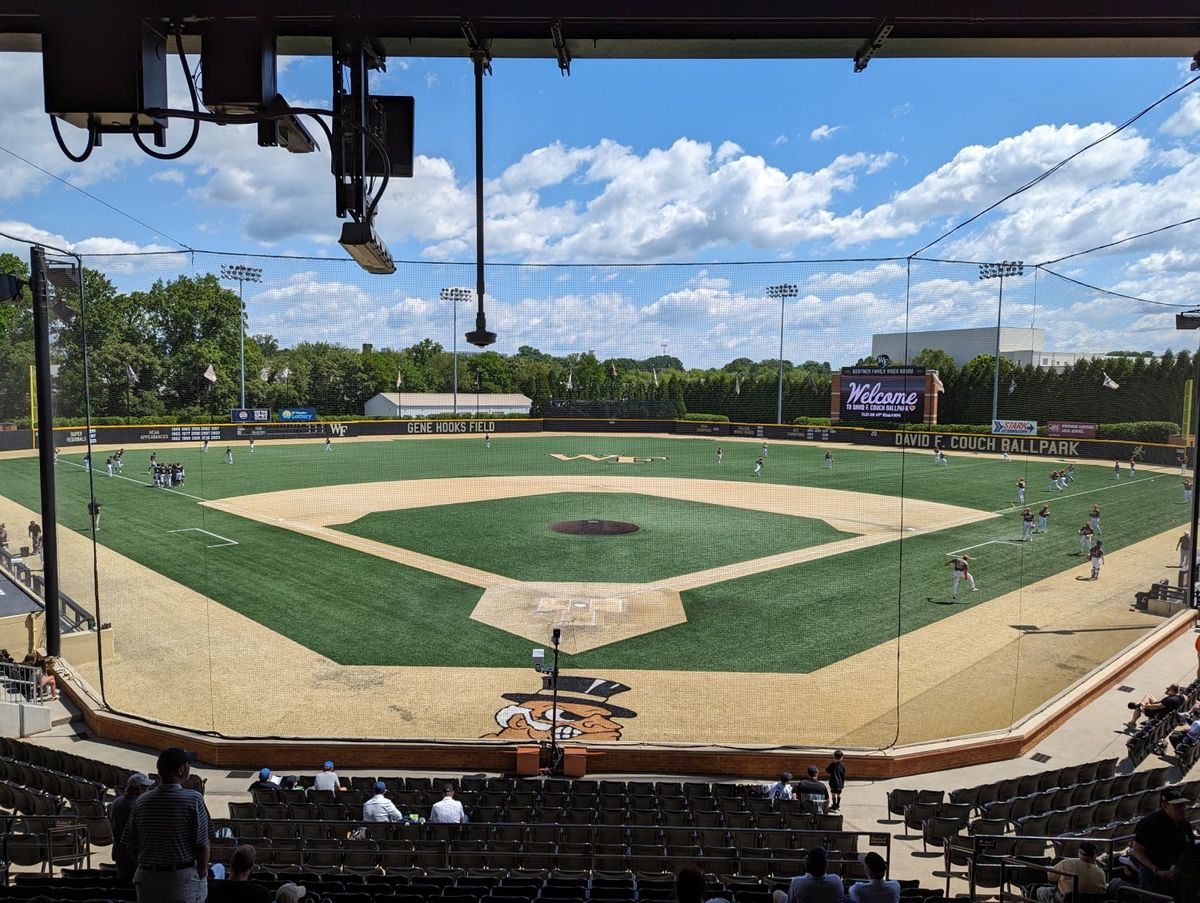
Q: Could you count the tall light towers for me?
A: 4